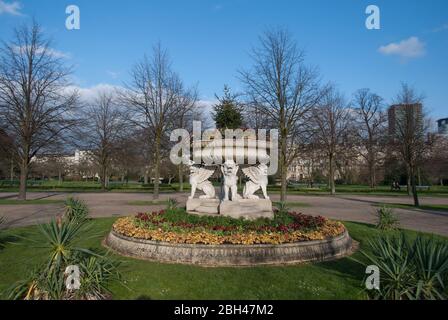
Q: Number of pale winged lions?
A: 3